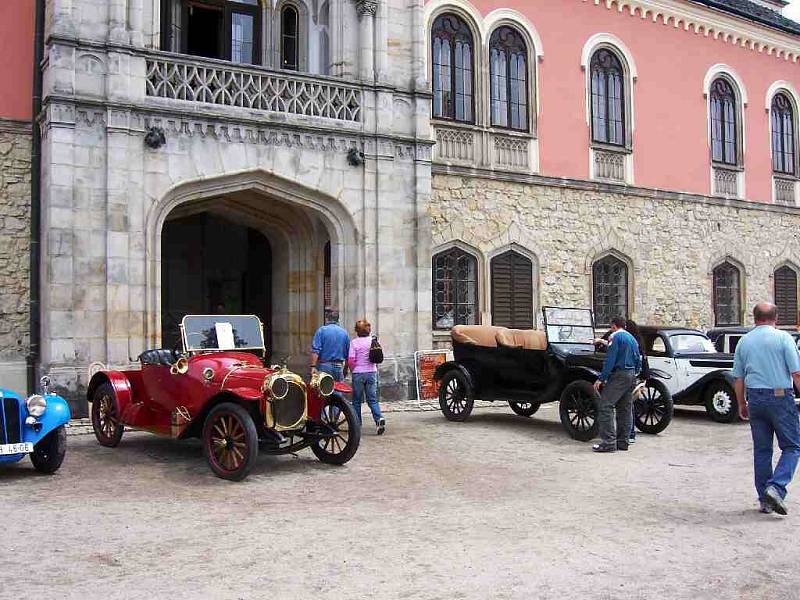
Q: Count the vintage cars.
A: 5